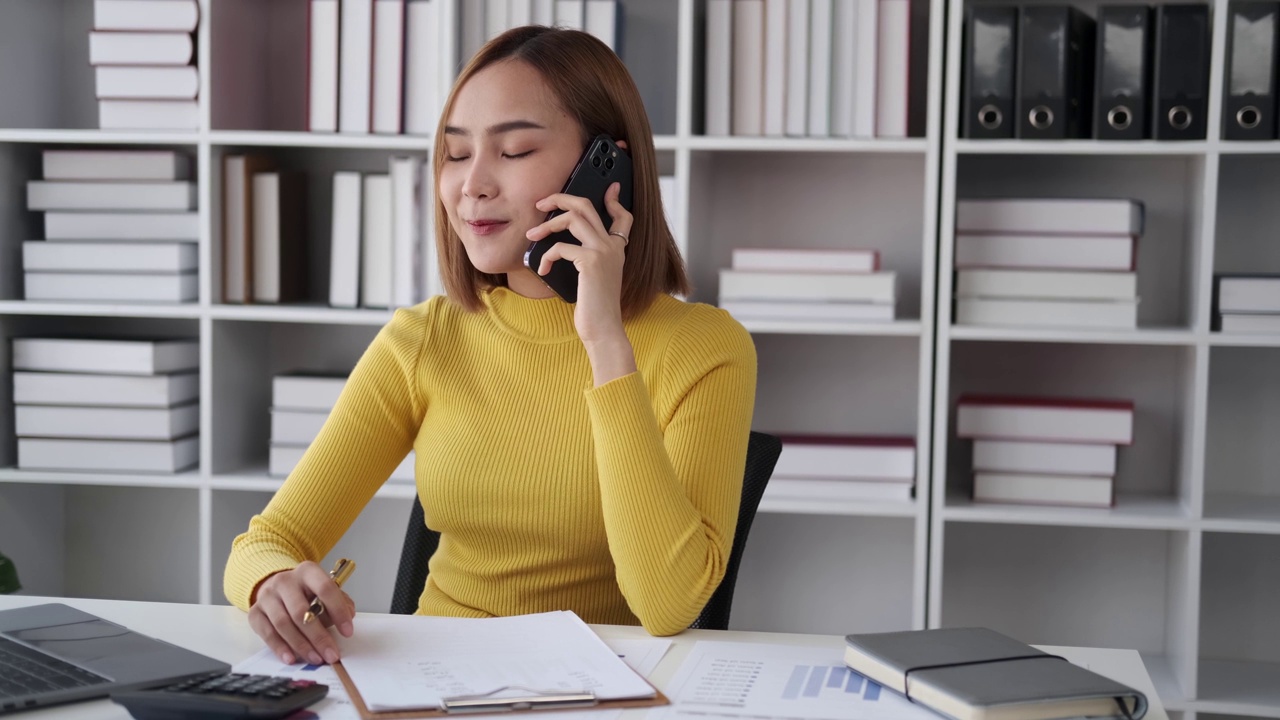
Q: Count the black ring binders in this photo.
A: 5